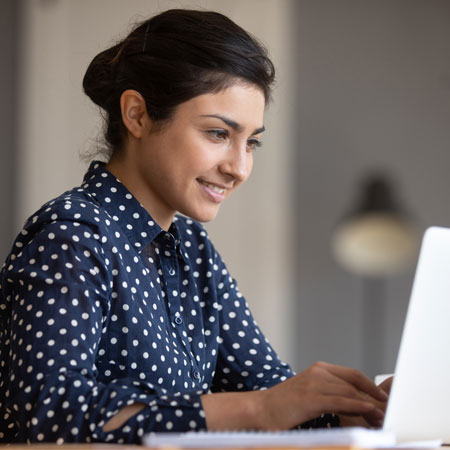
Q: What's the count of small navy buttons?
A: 3